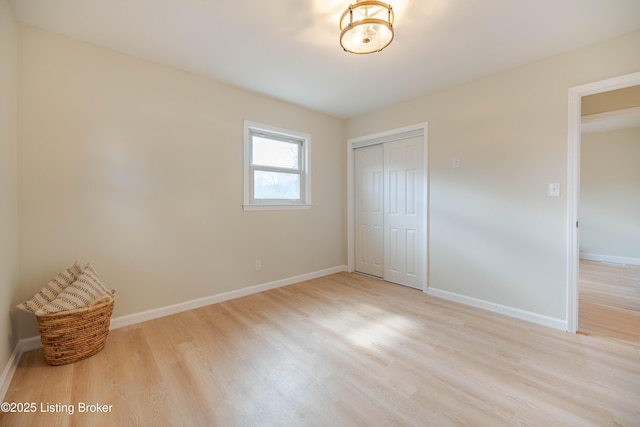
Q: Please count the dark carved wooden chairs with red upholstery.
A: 0